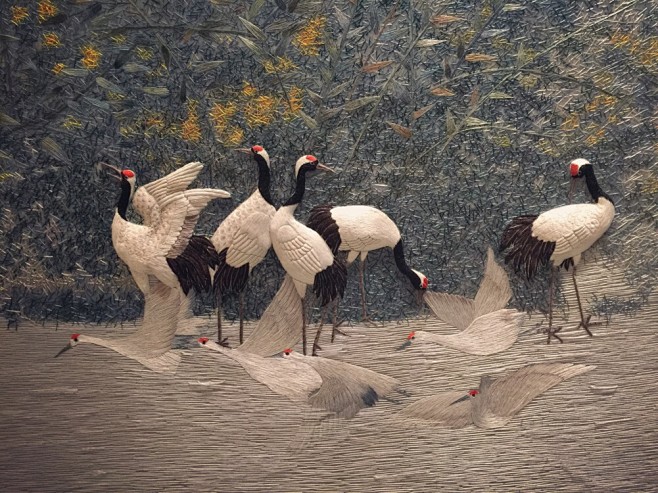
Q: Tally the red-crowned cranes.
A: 10